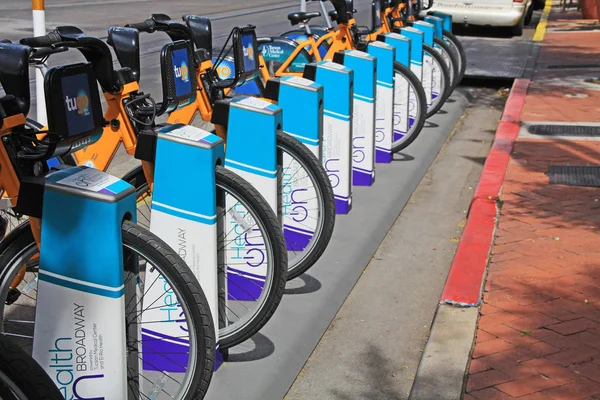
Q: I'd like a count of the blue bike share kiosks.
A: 12